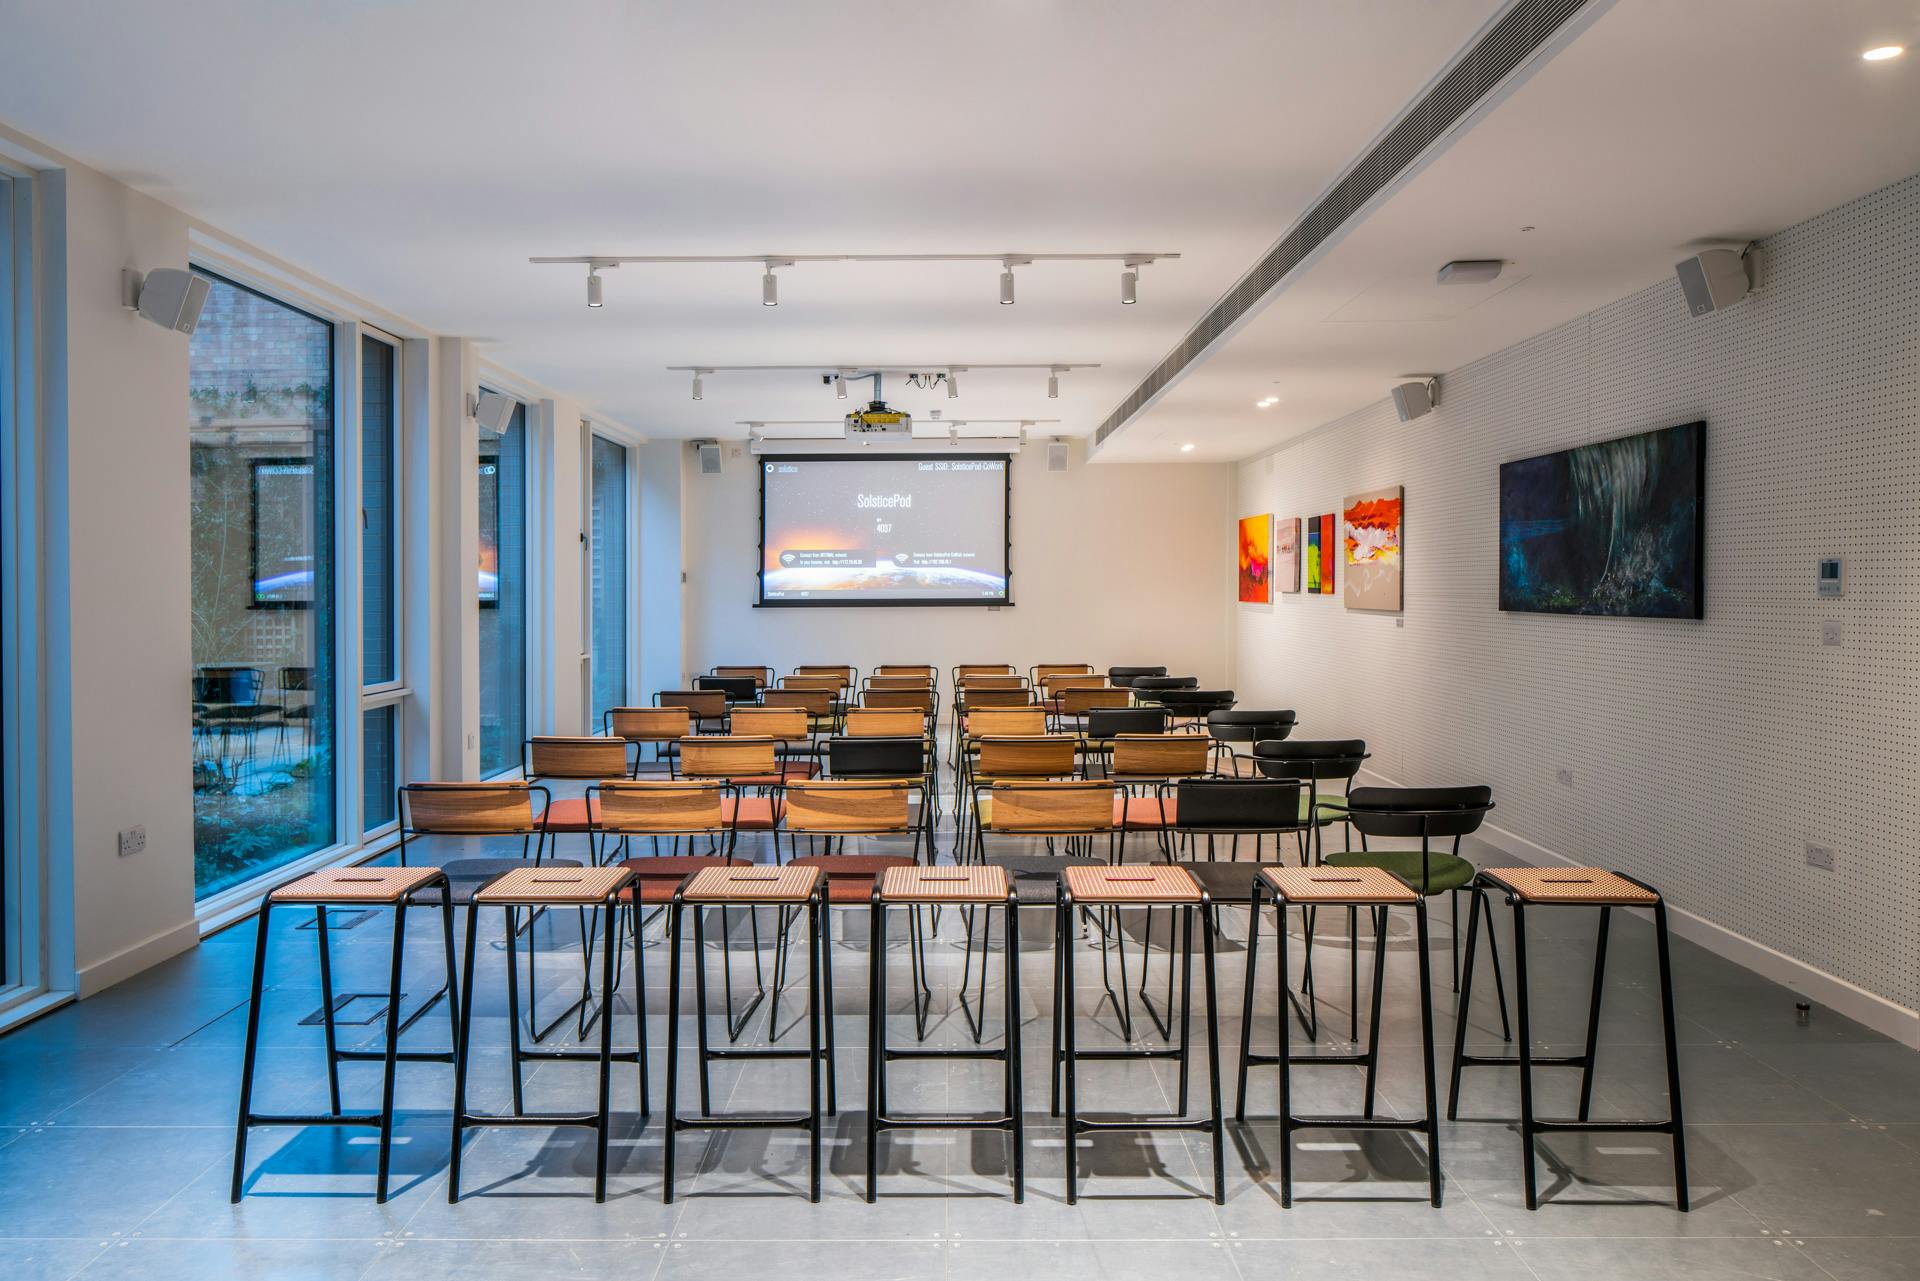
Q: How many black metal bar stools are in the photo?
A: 7